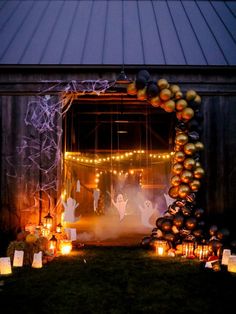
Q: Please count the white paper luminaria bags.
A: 5